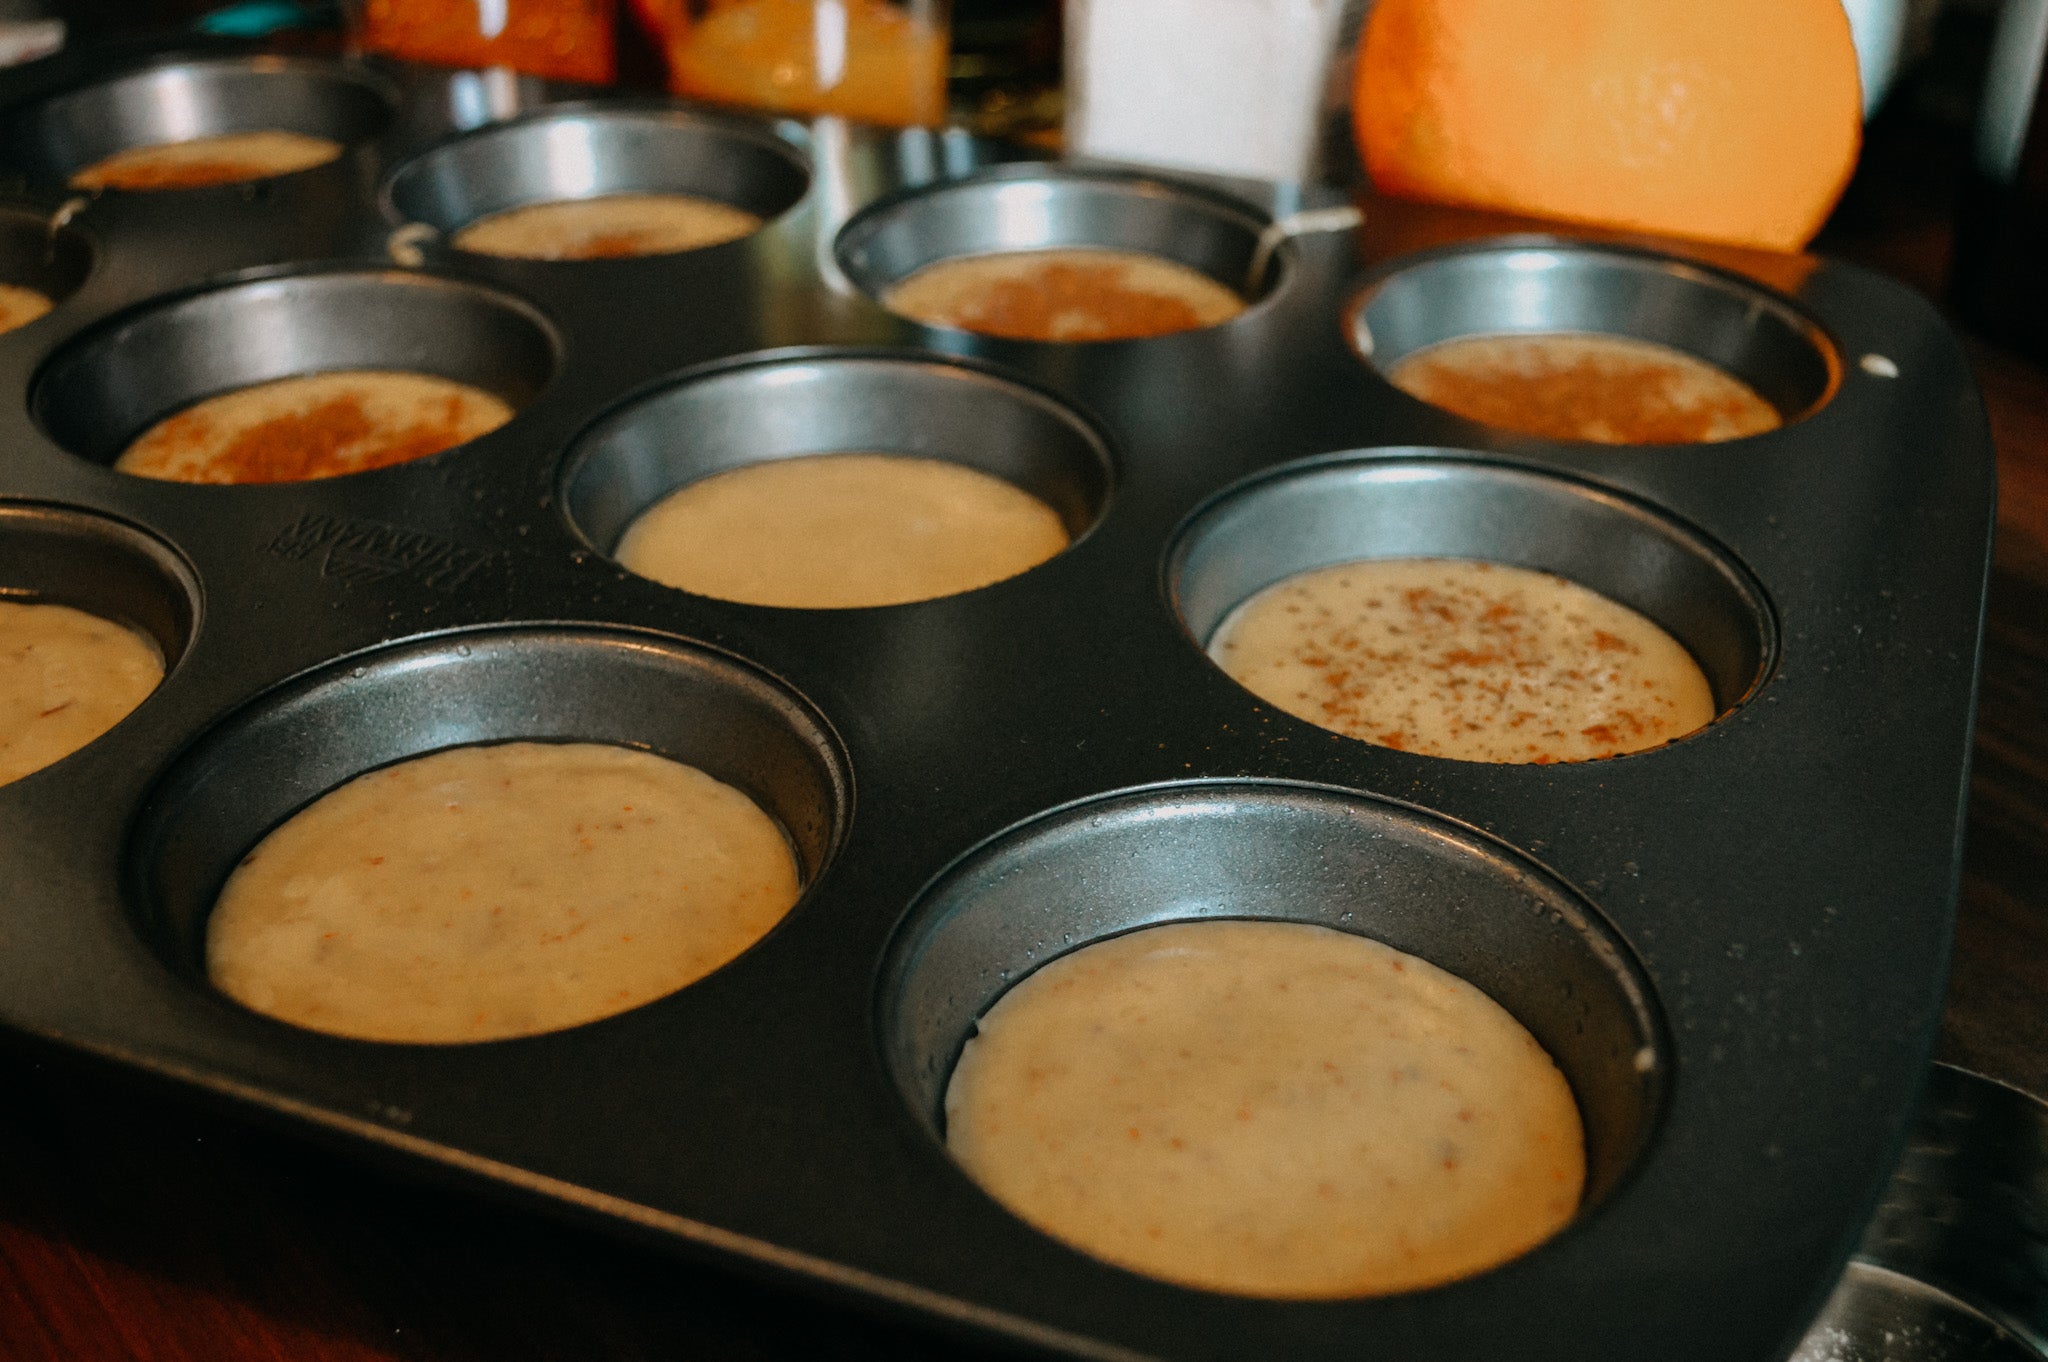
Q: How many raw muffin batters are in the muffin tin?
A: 11